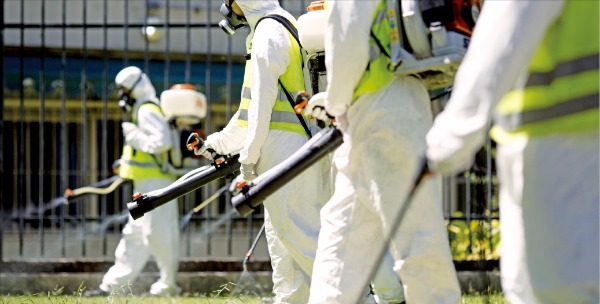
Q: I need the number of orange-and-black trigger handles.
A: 2